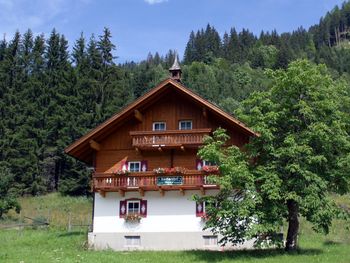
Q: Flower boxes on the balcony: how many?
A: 3